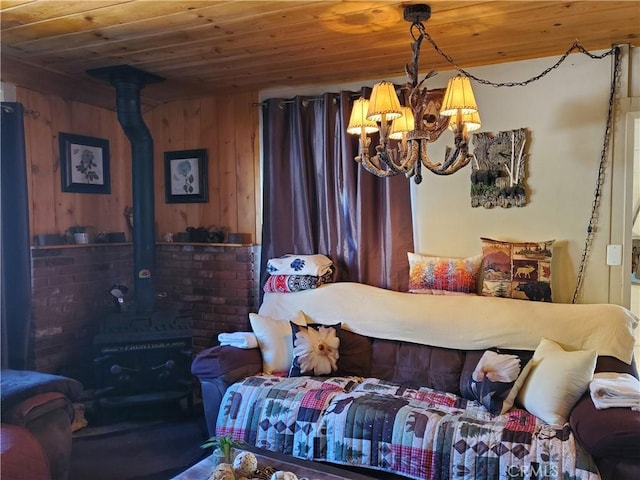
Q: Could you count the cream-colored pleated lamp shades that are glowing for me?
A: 5